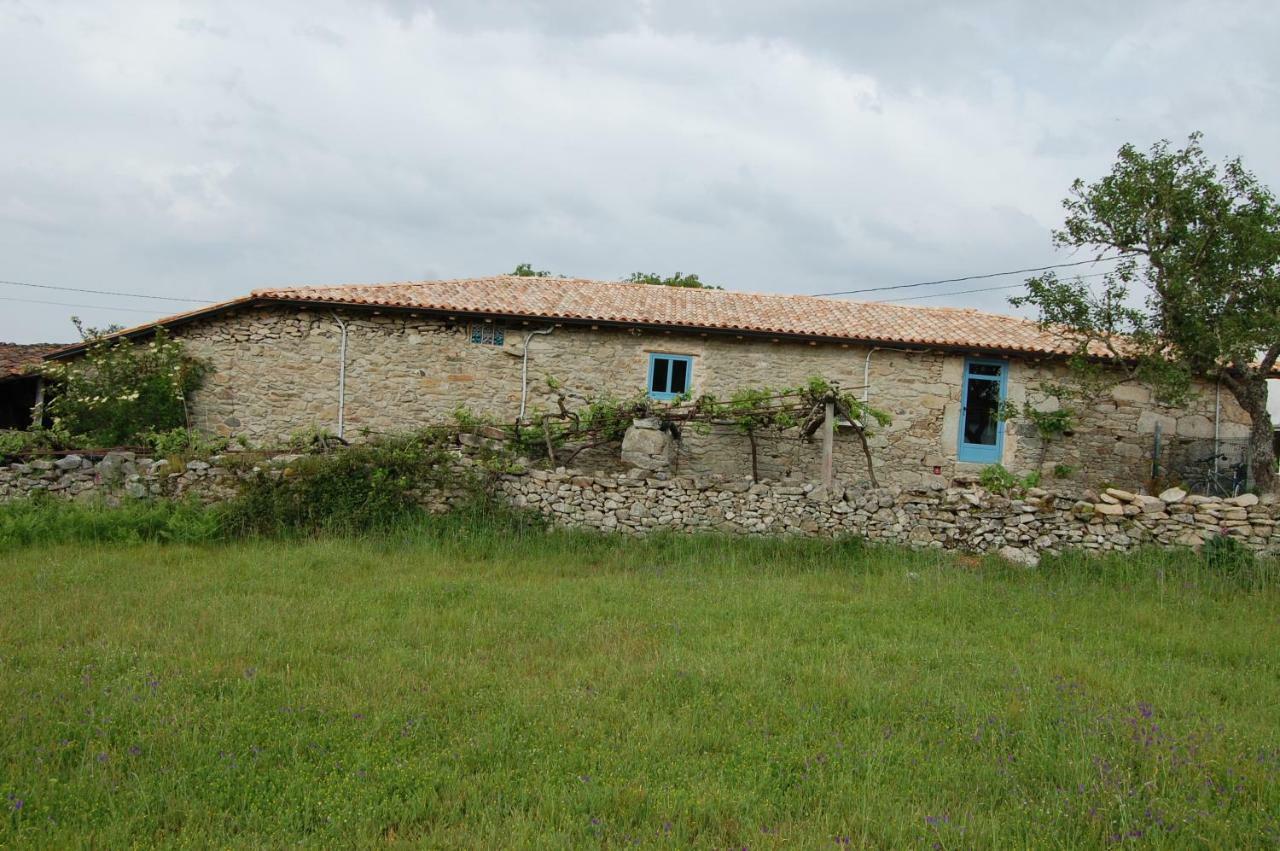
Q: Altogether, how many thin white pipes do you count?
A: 4